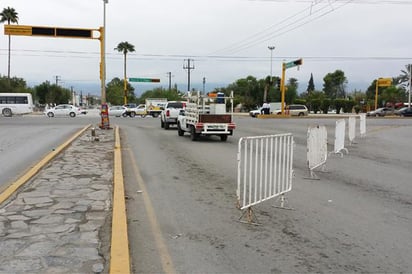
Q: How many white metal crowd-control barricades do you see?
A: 5